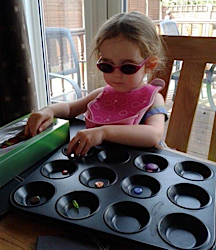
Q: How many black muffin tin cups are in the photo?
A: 12